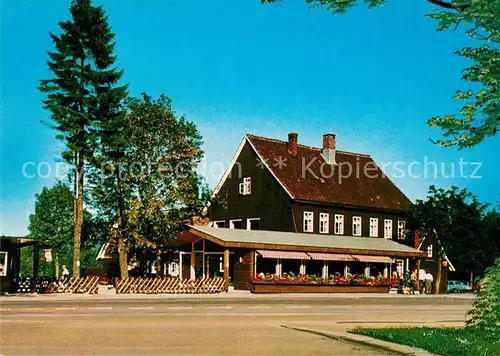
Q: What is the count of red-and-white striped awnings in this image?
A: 3